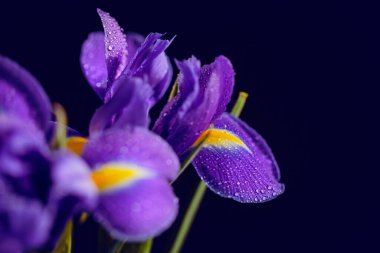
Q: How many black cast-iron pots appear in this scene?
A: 0